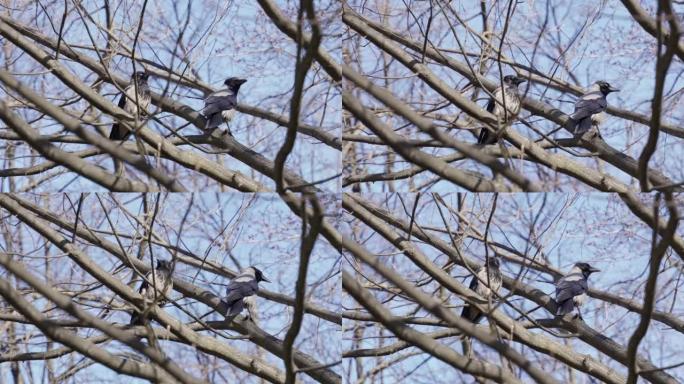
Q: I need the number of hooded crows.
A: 8